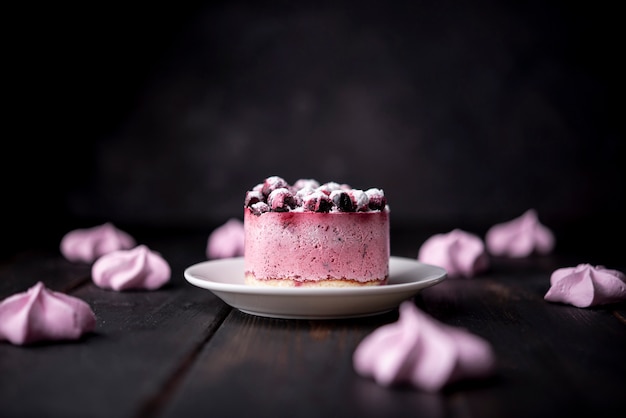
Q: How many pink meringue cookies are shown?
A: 8